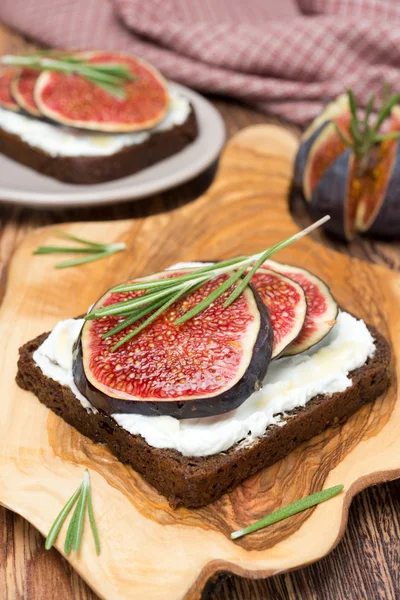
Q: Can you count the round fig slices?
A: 6